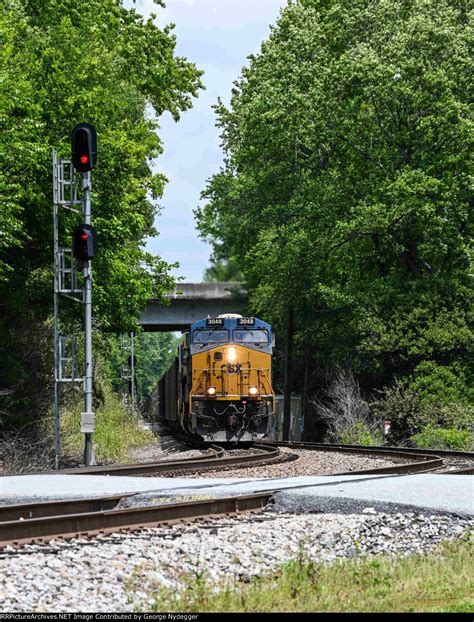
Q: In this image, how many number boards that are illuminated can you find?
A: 2